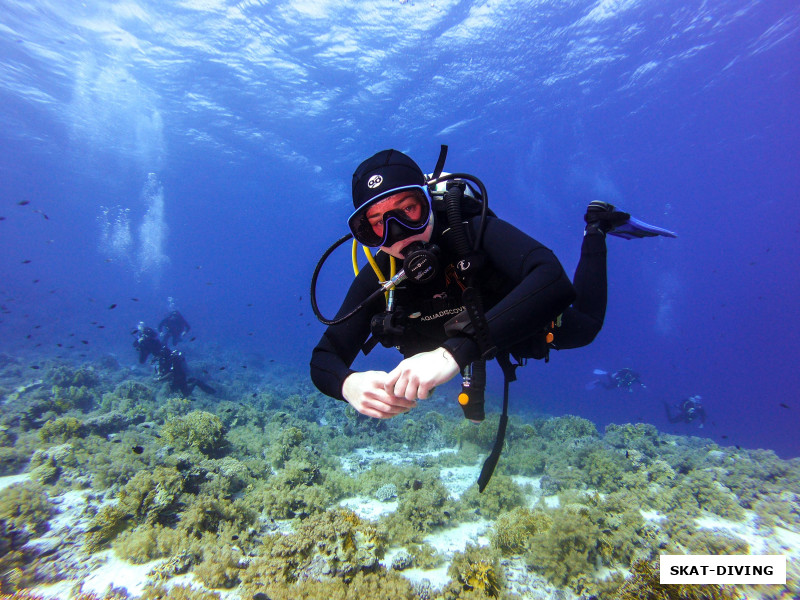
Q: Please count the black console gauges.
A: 1